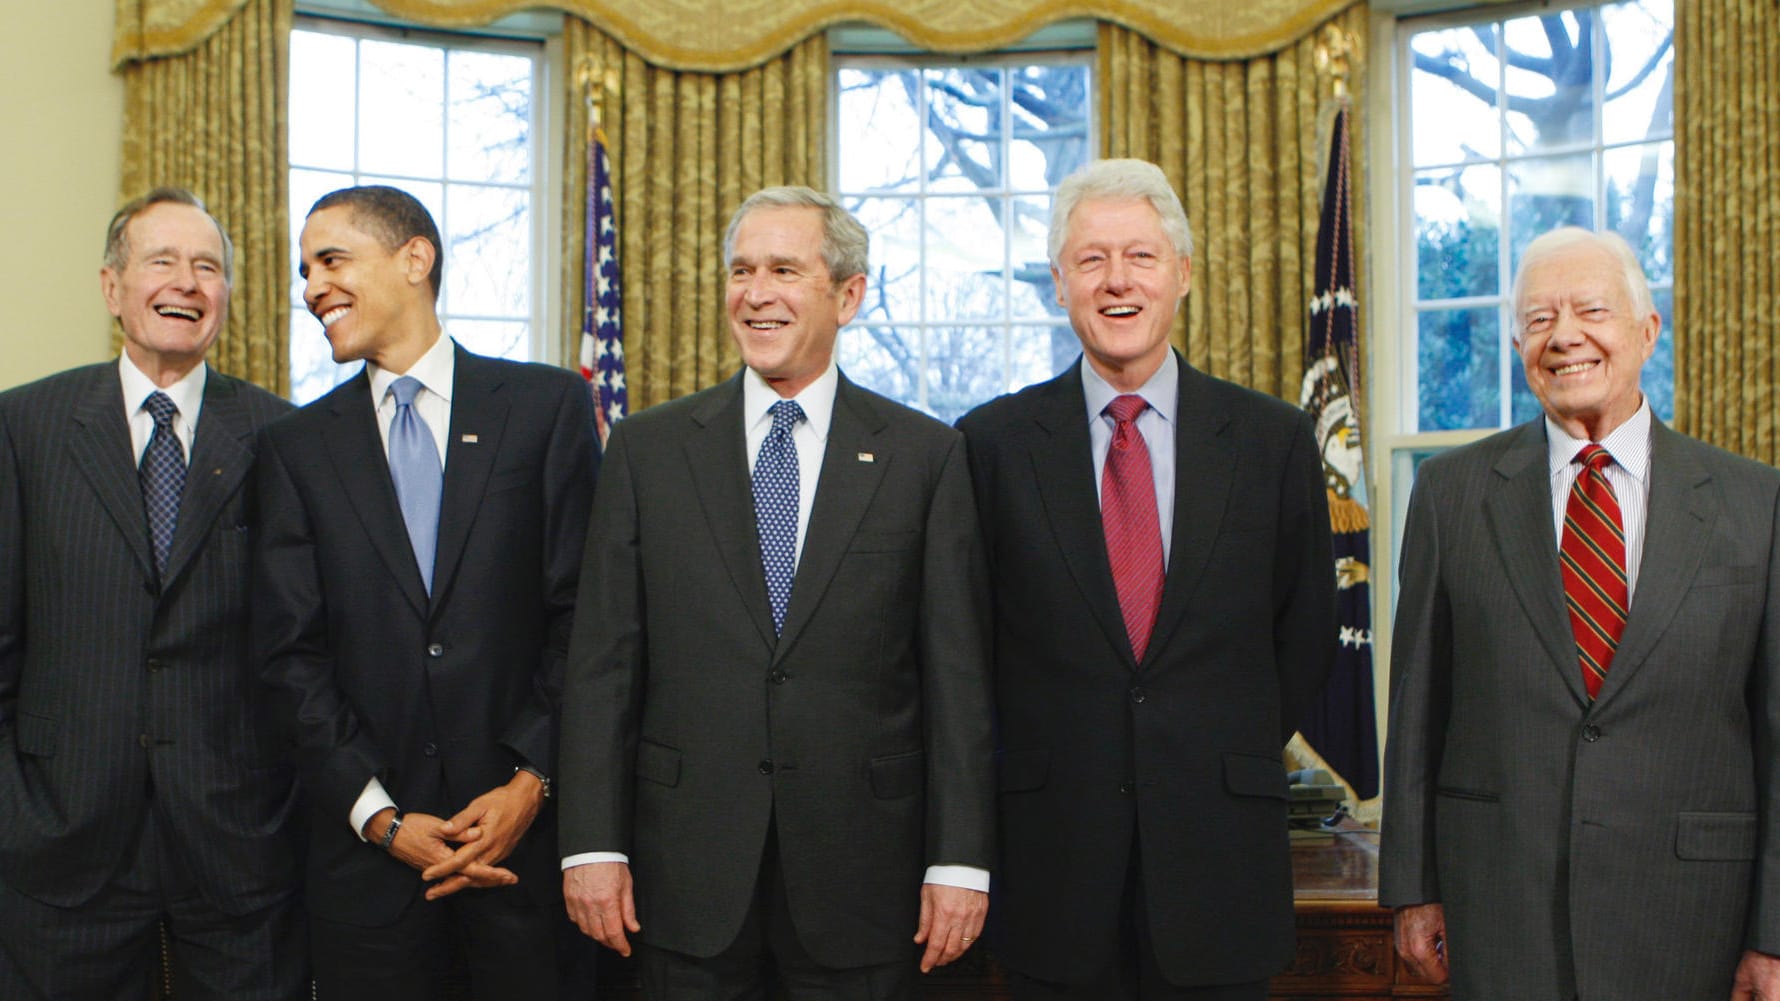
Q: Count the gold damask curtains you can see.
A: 4